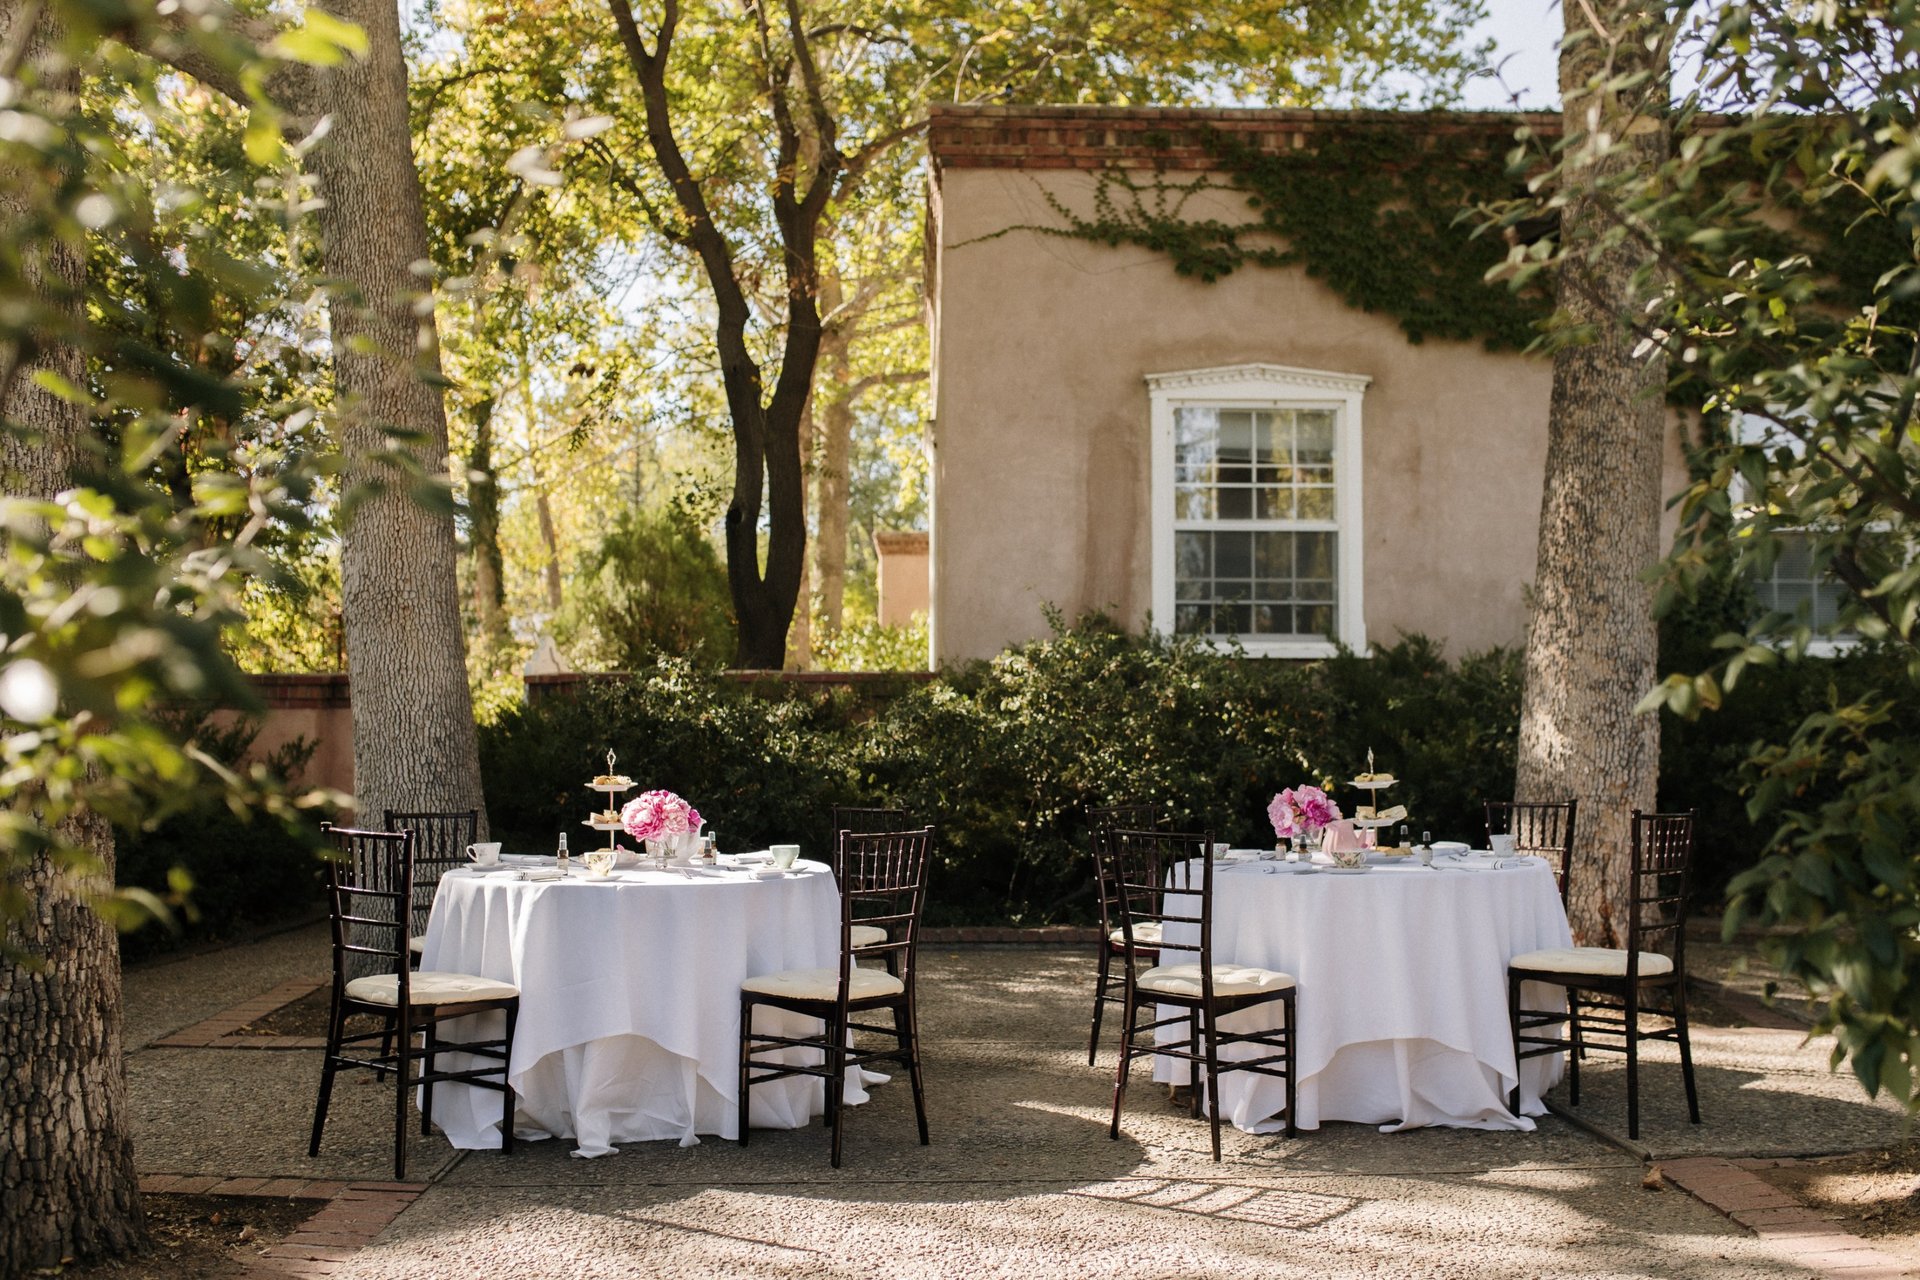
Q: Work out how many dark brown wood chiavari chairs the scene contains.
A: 8